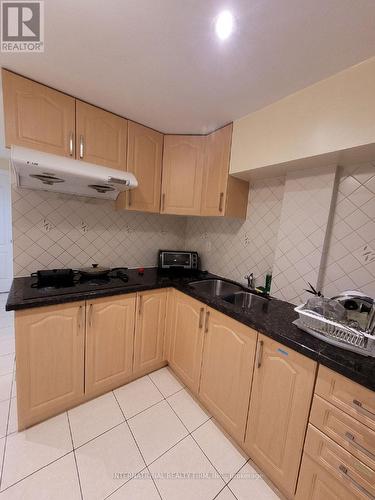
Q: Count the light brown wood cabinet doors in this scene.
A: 11